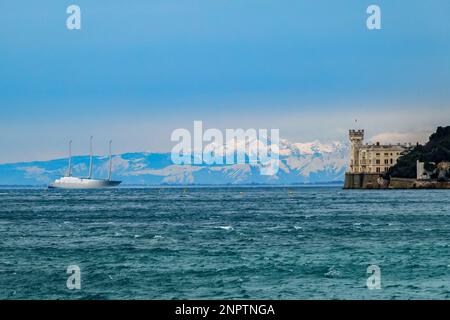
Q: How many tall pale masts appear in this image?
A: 3